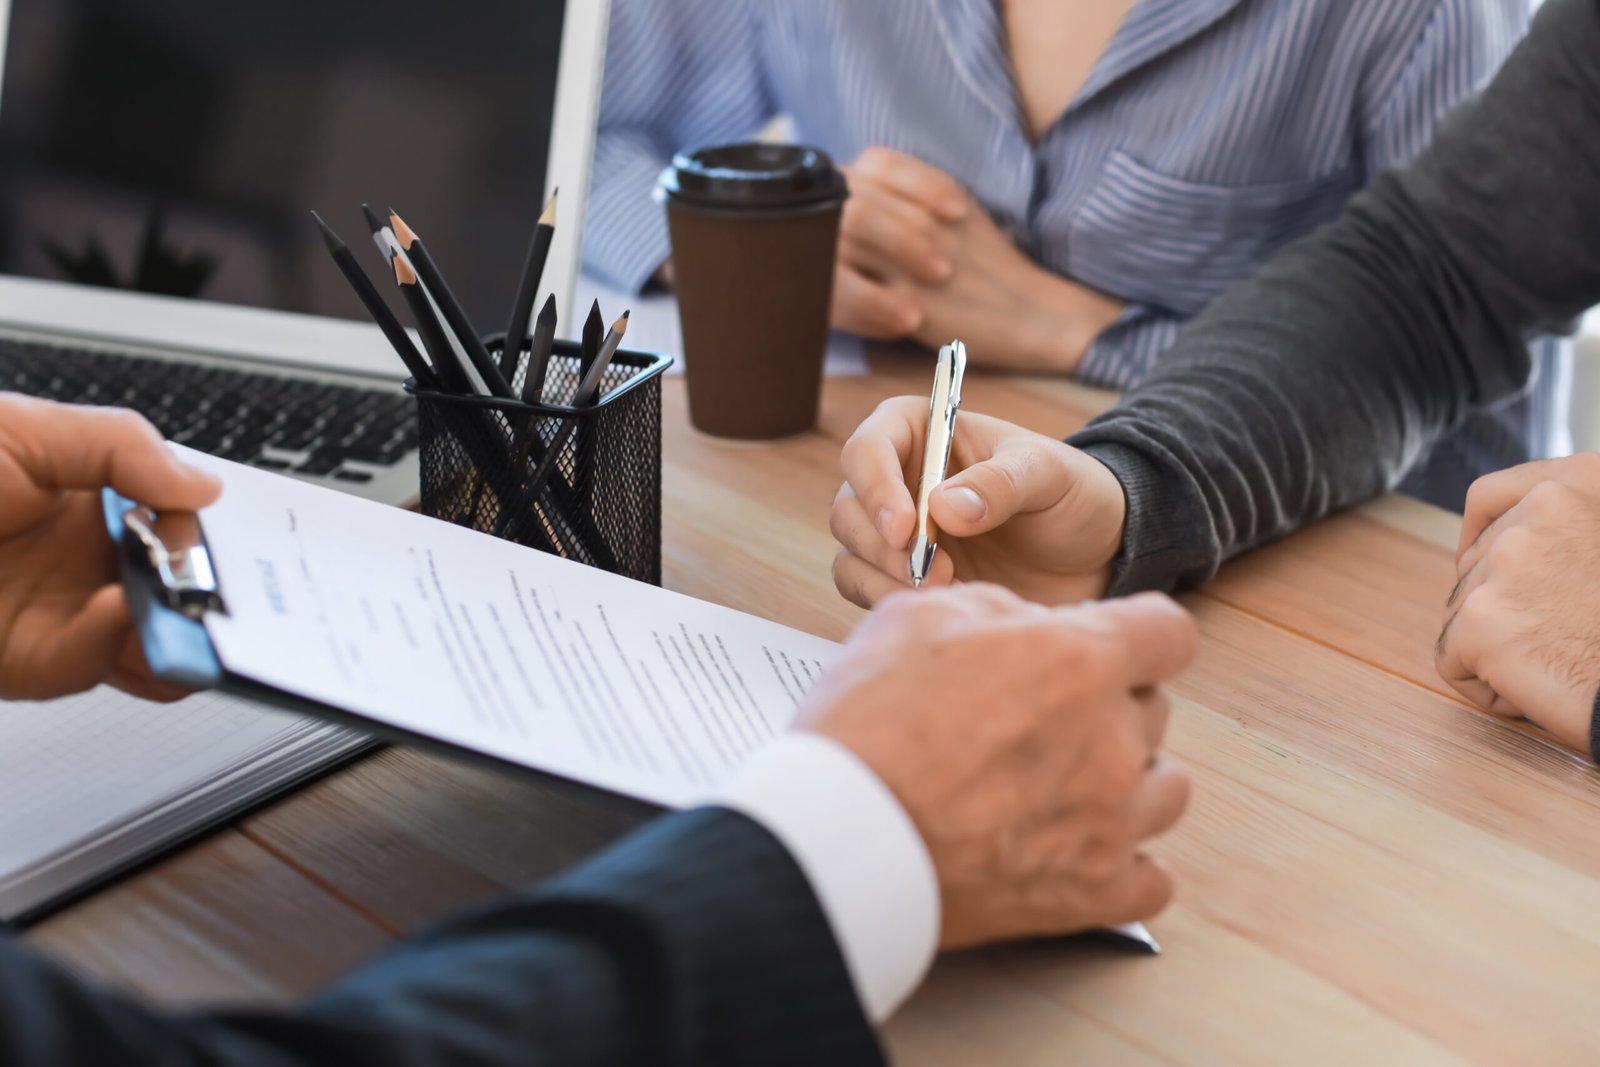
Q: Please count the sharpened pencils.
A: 8